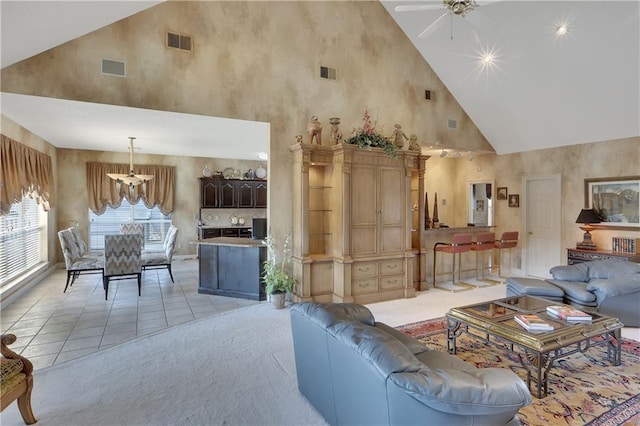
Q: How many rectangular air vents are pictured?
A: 5